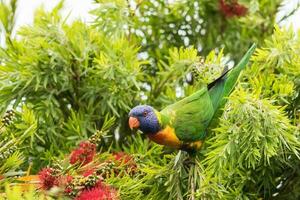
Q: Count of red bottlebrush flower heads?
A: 5